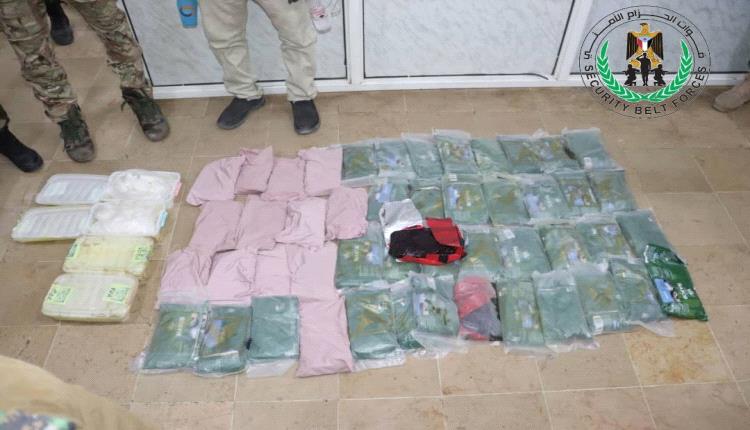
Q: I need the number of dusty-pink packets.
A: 13